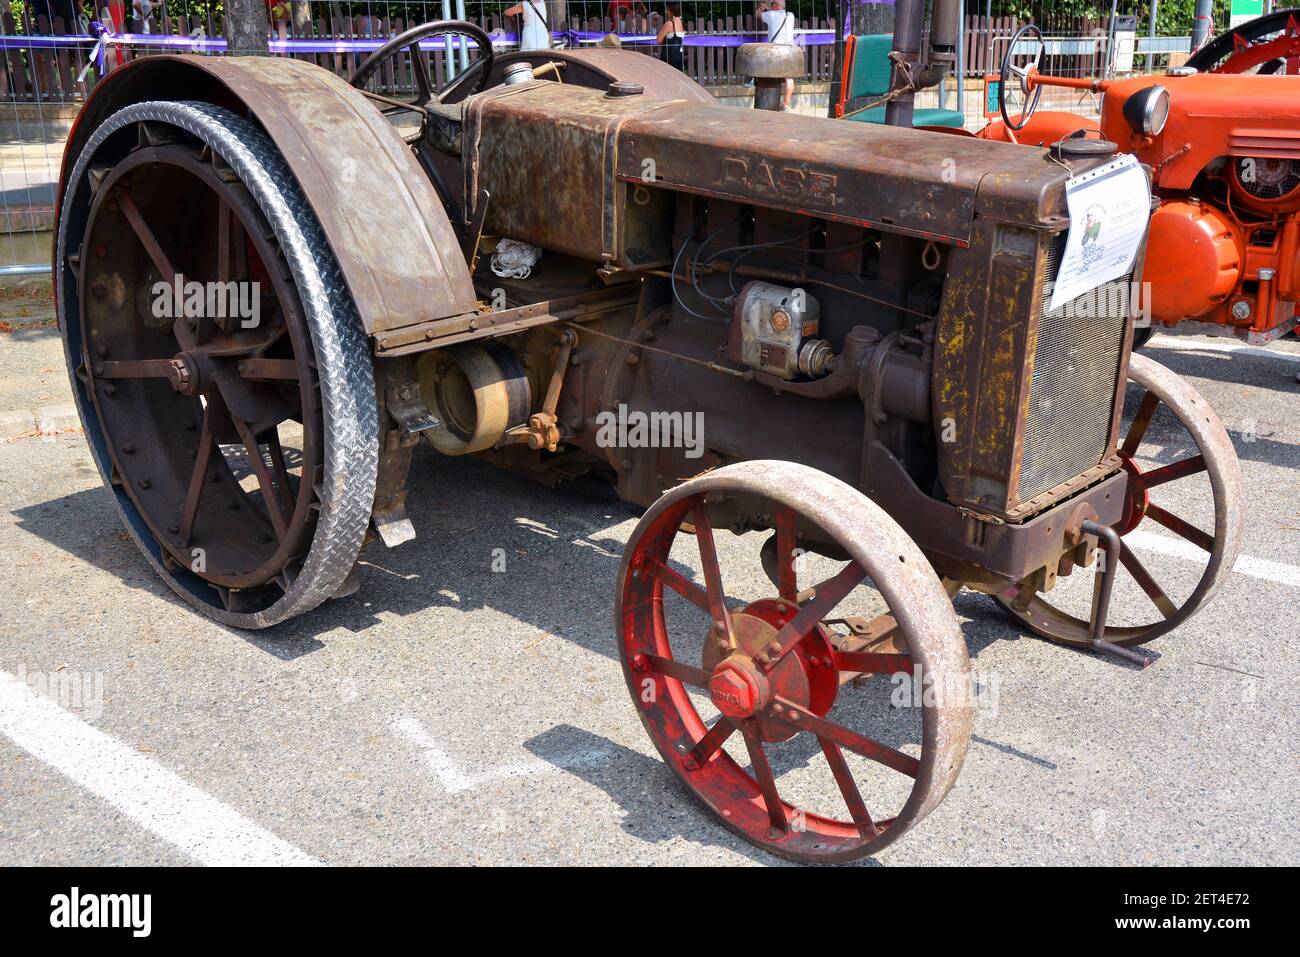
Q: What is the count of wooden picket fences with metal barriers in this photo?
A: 1